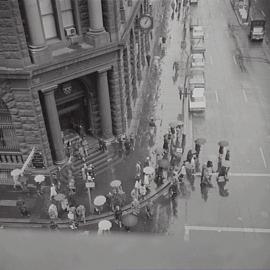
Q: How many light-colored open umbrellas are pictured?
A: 6